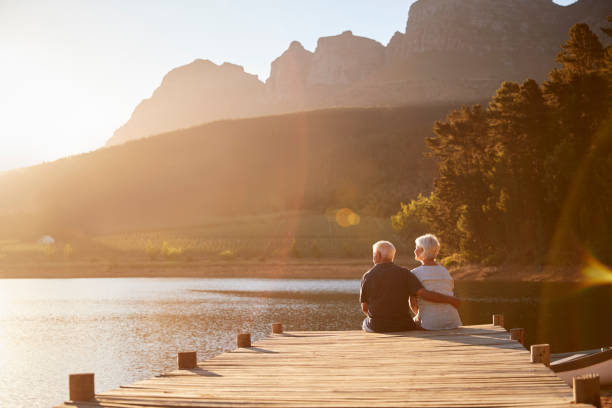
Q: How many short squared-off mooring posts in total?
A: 8